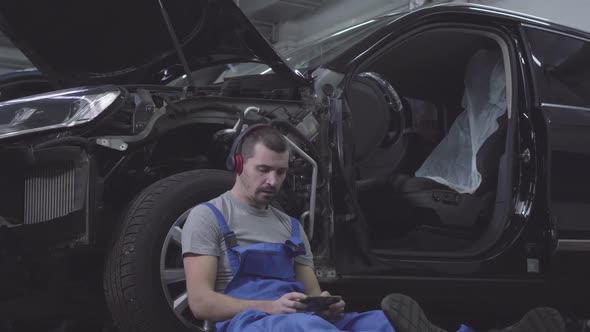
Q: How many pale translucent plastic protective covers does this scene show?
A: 1